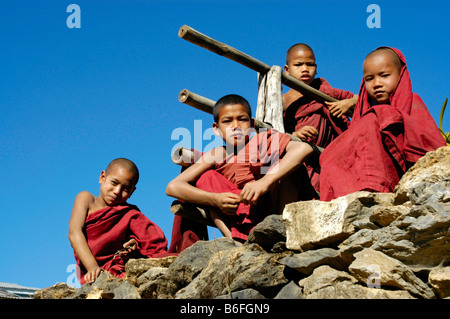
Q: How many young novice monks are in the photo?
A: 4